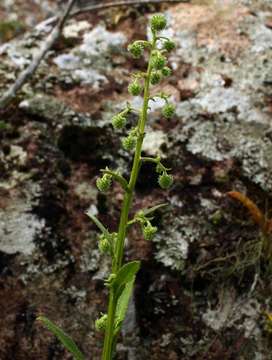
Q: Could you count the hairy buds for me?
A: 15